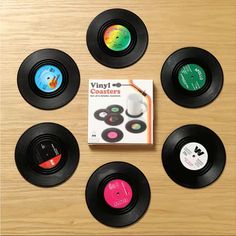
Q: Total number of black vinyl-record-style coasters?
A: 6